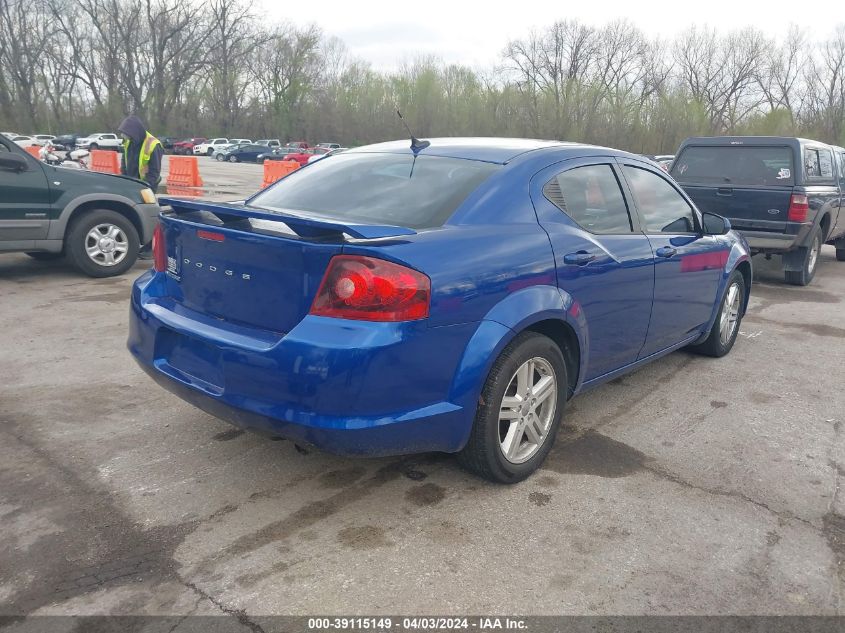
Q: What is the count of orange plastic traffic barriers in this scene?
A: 4